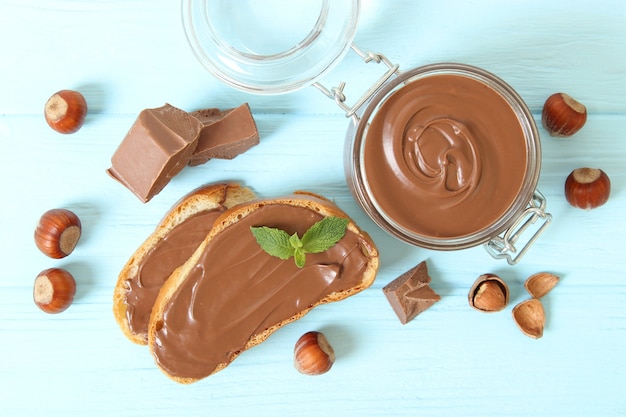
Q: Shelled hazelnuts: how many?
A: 1